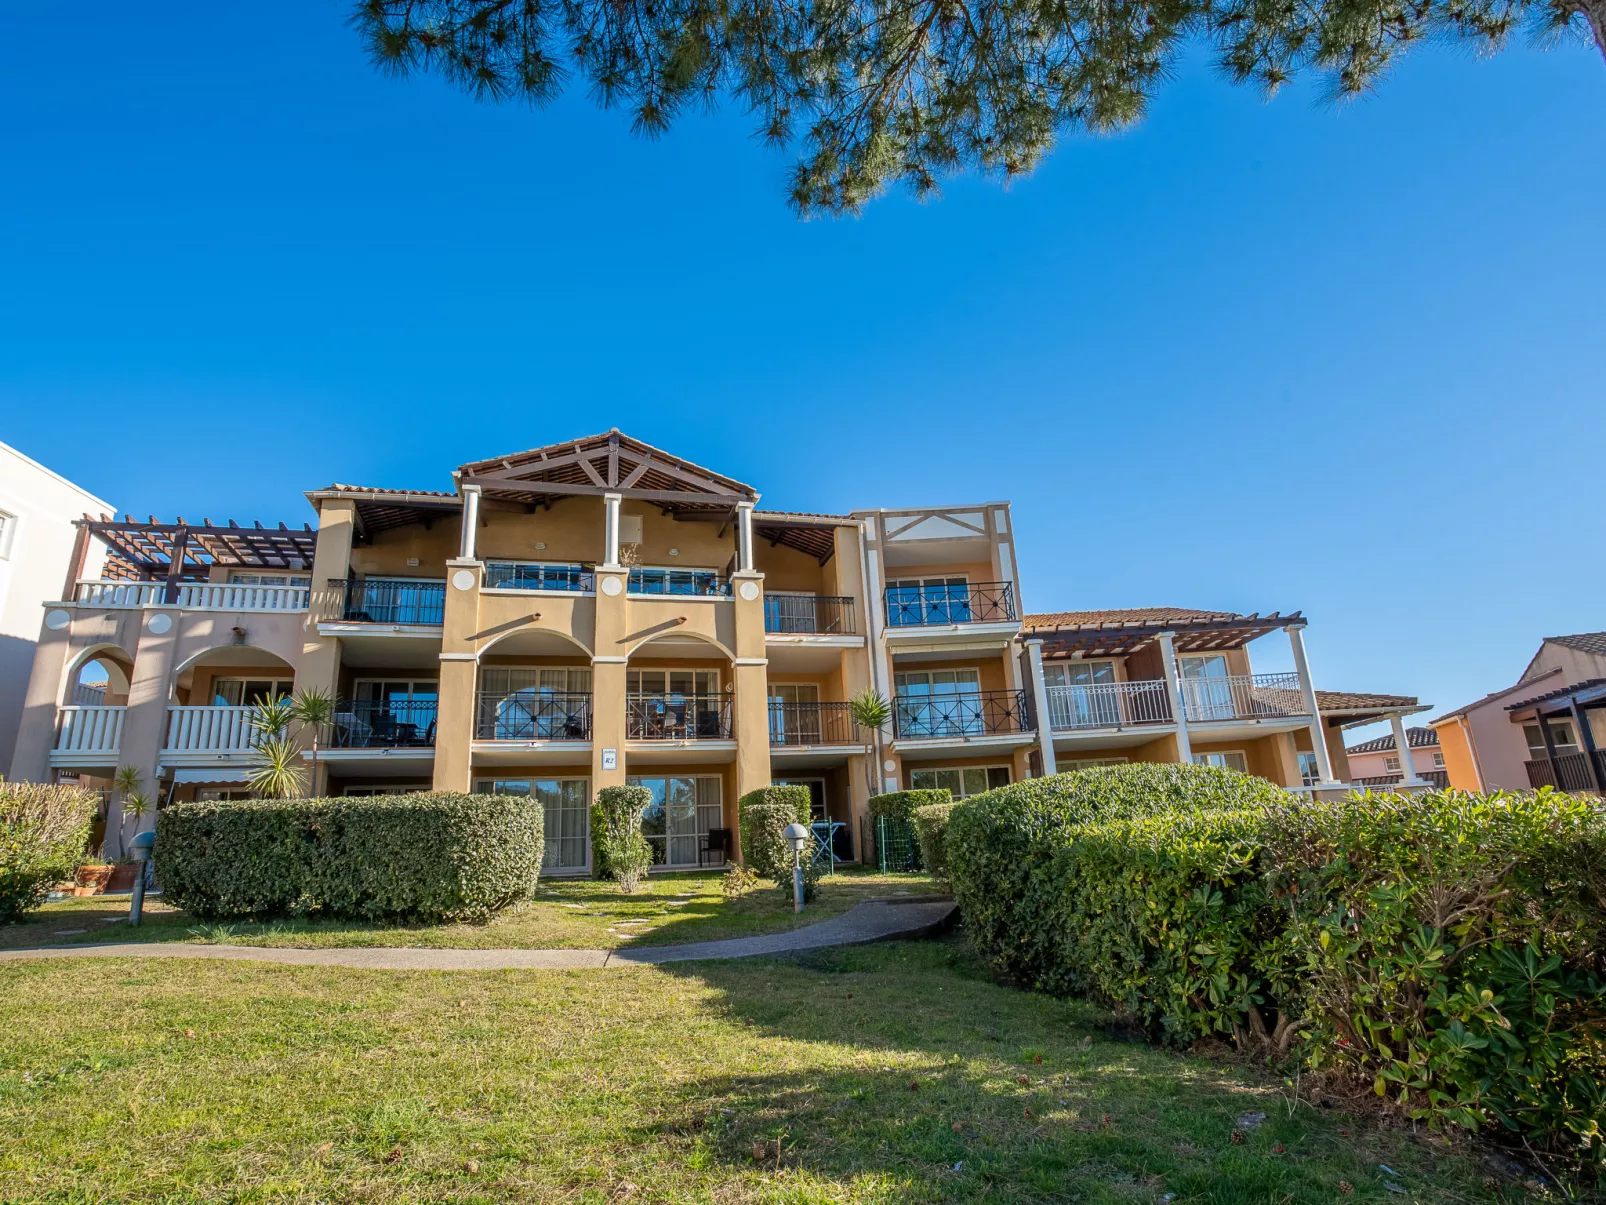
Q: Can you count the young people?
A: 0